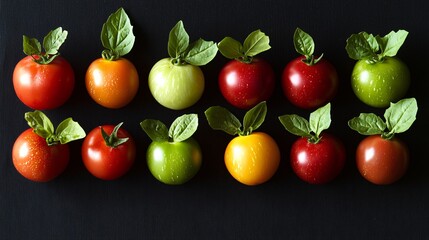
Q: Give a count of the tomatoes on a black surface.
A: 12